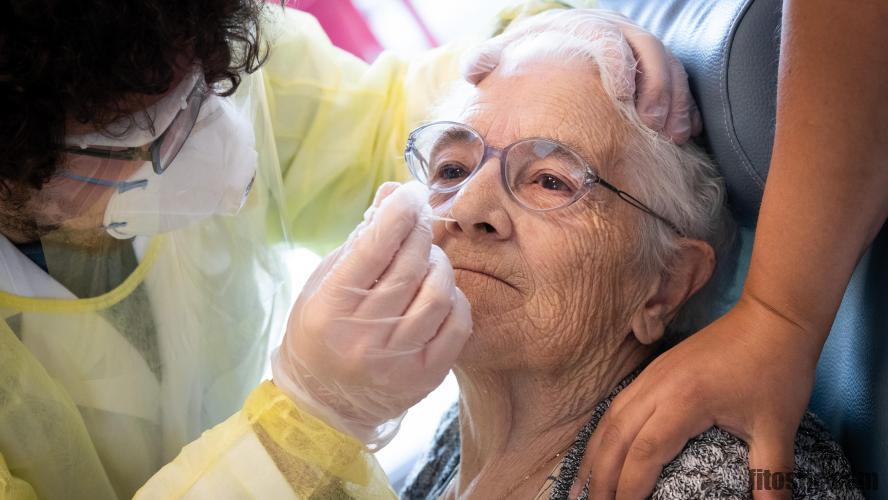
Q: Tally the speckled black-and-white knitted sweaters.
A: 1